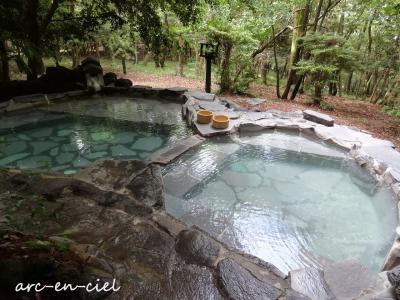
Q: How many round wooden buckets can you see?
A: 2